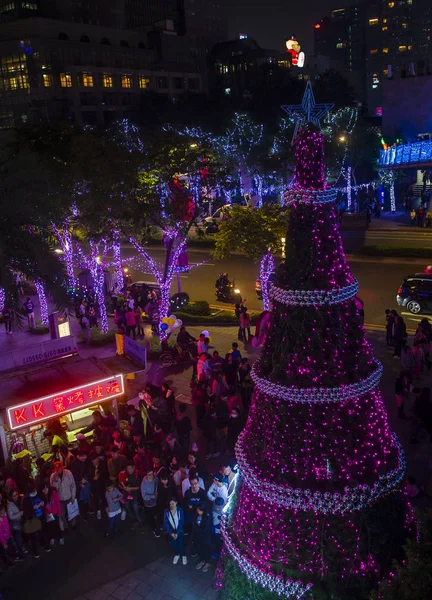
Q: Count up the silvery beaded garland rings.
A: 5